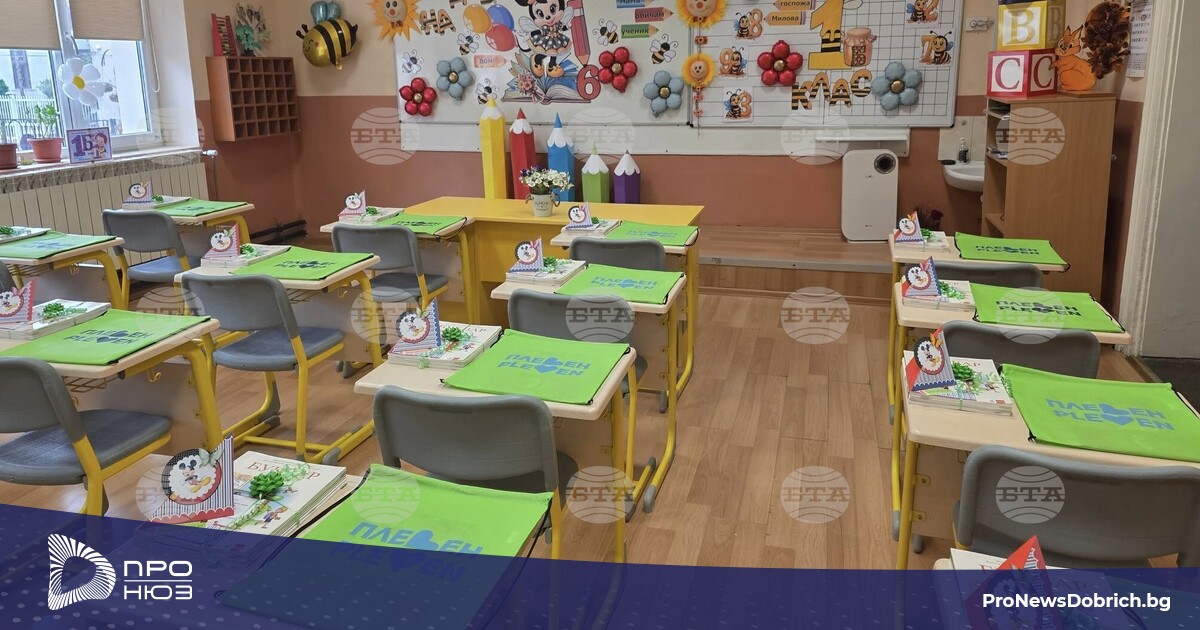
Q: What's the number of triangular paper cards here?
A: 12